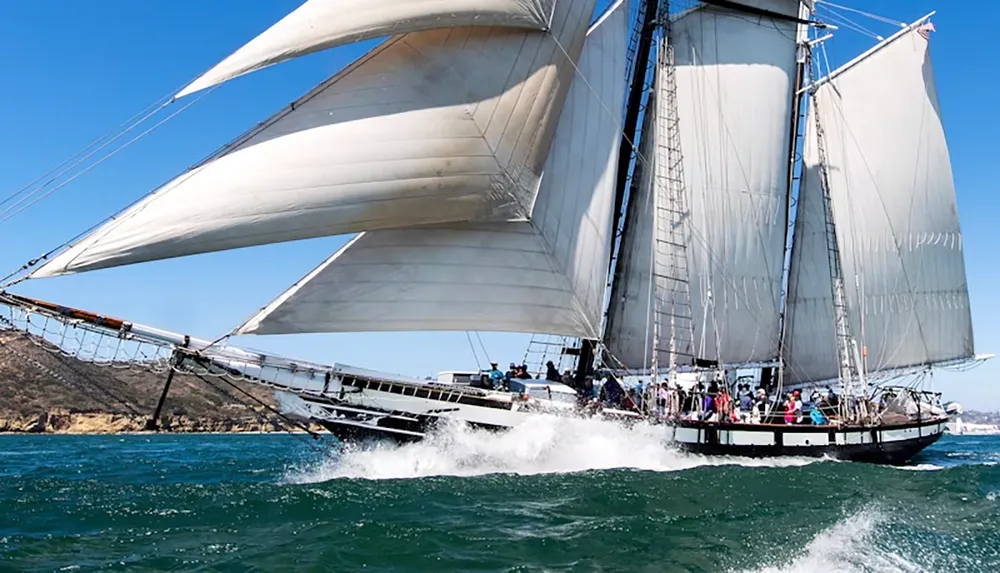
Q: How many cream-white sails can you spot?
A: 5